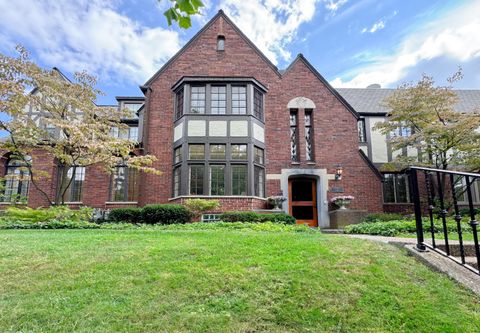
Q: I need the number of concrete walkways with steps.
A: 1